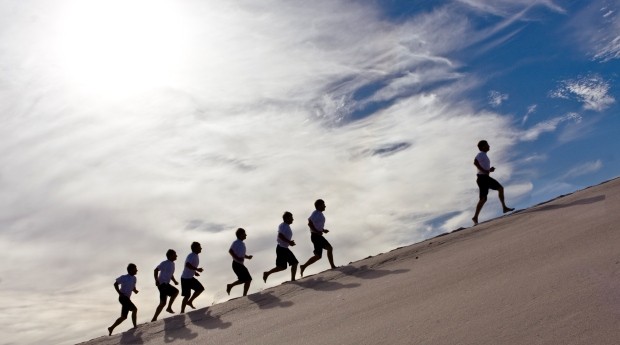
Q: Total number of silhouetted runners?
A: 7